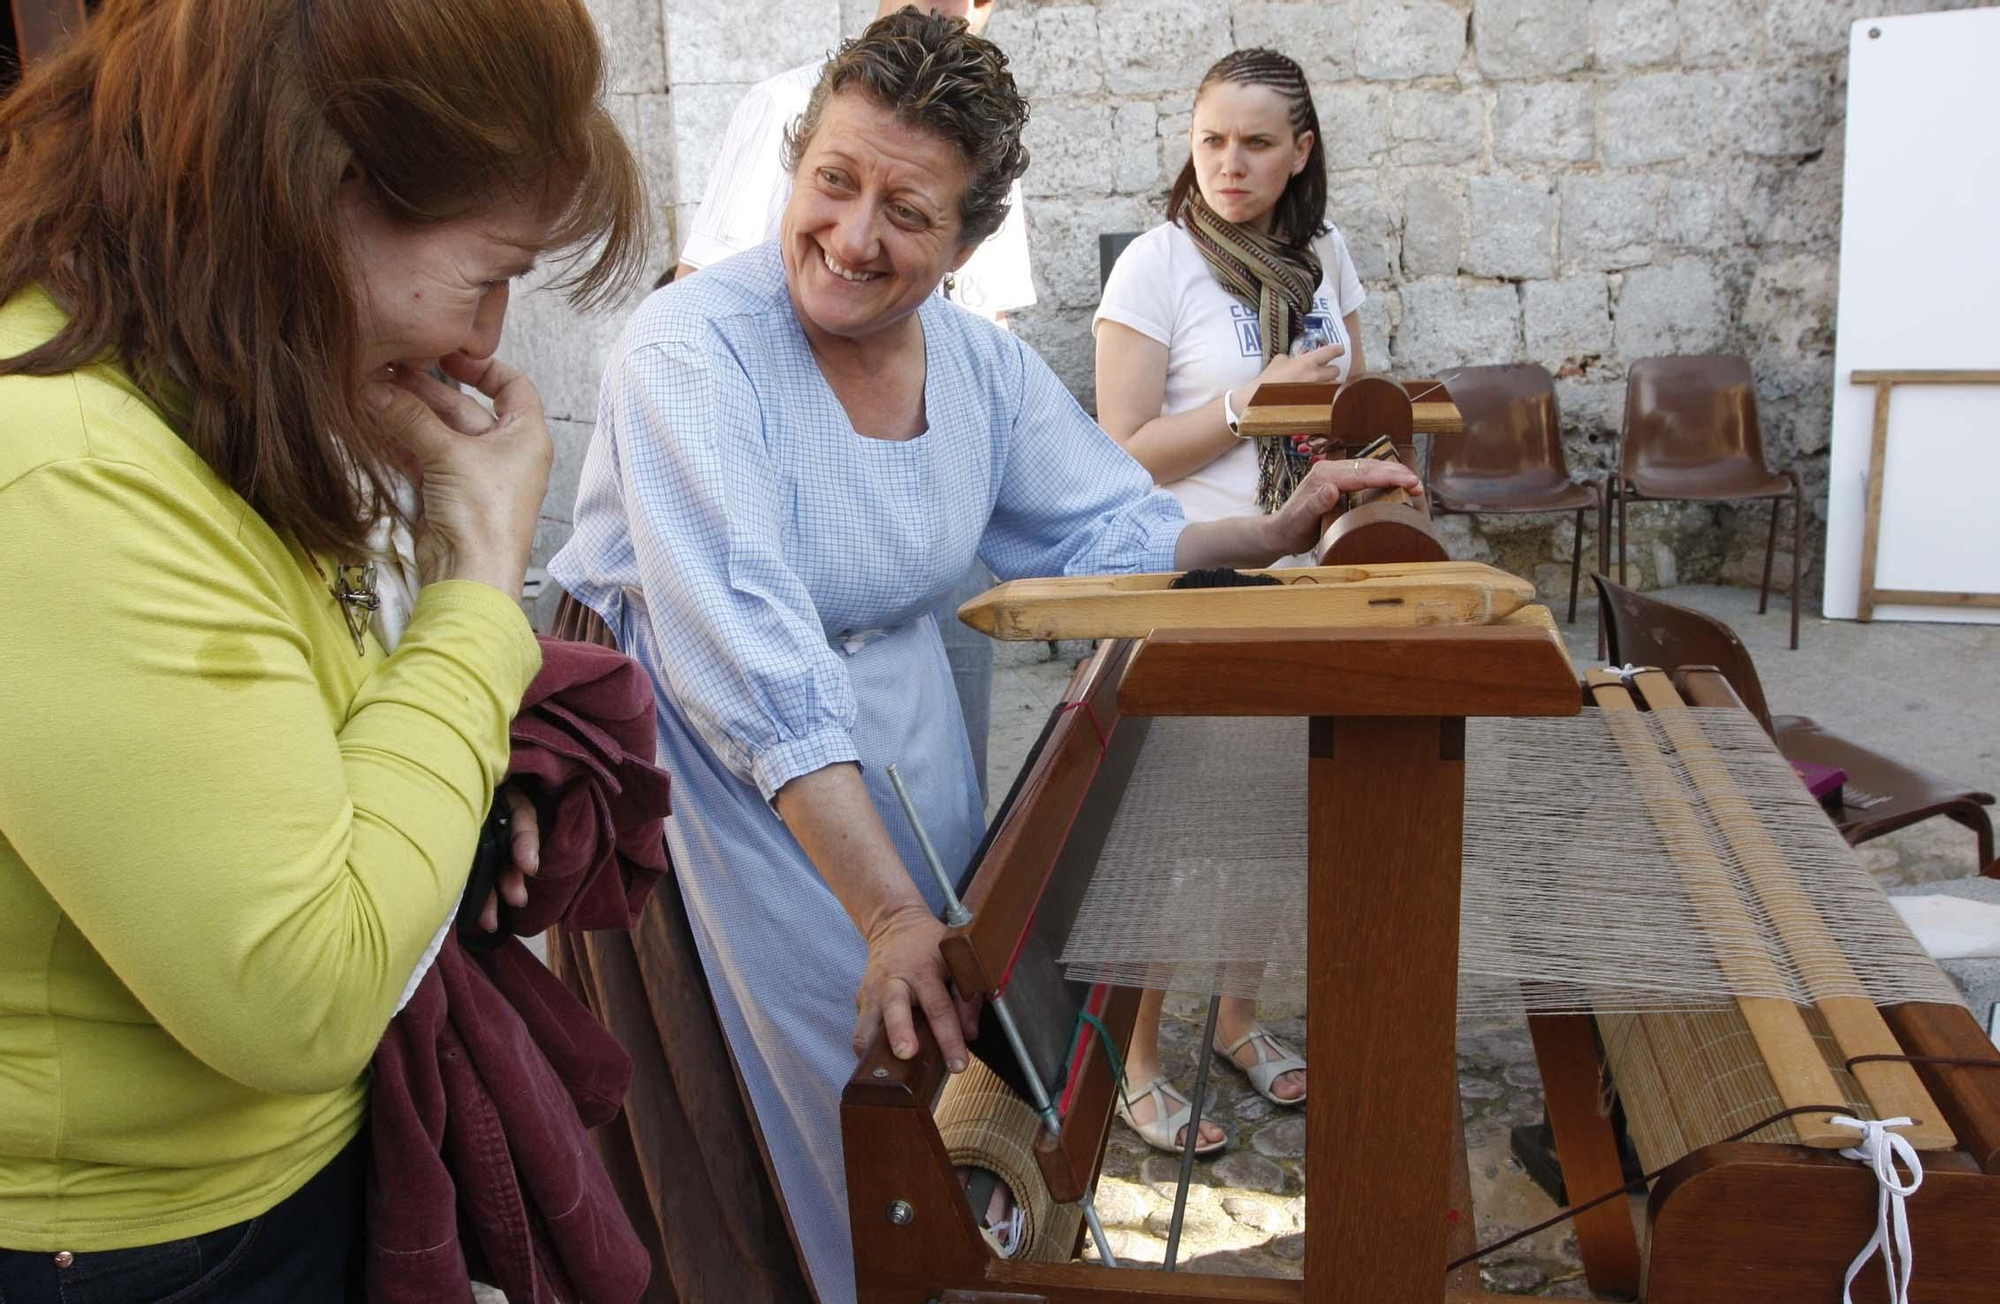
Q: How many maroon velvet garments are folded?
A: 1